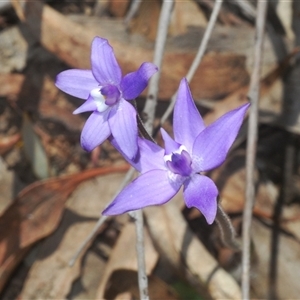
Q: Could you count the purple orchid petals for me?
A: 10